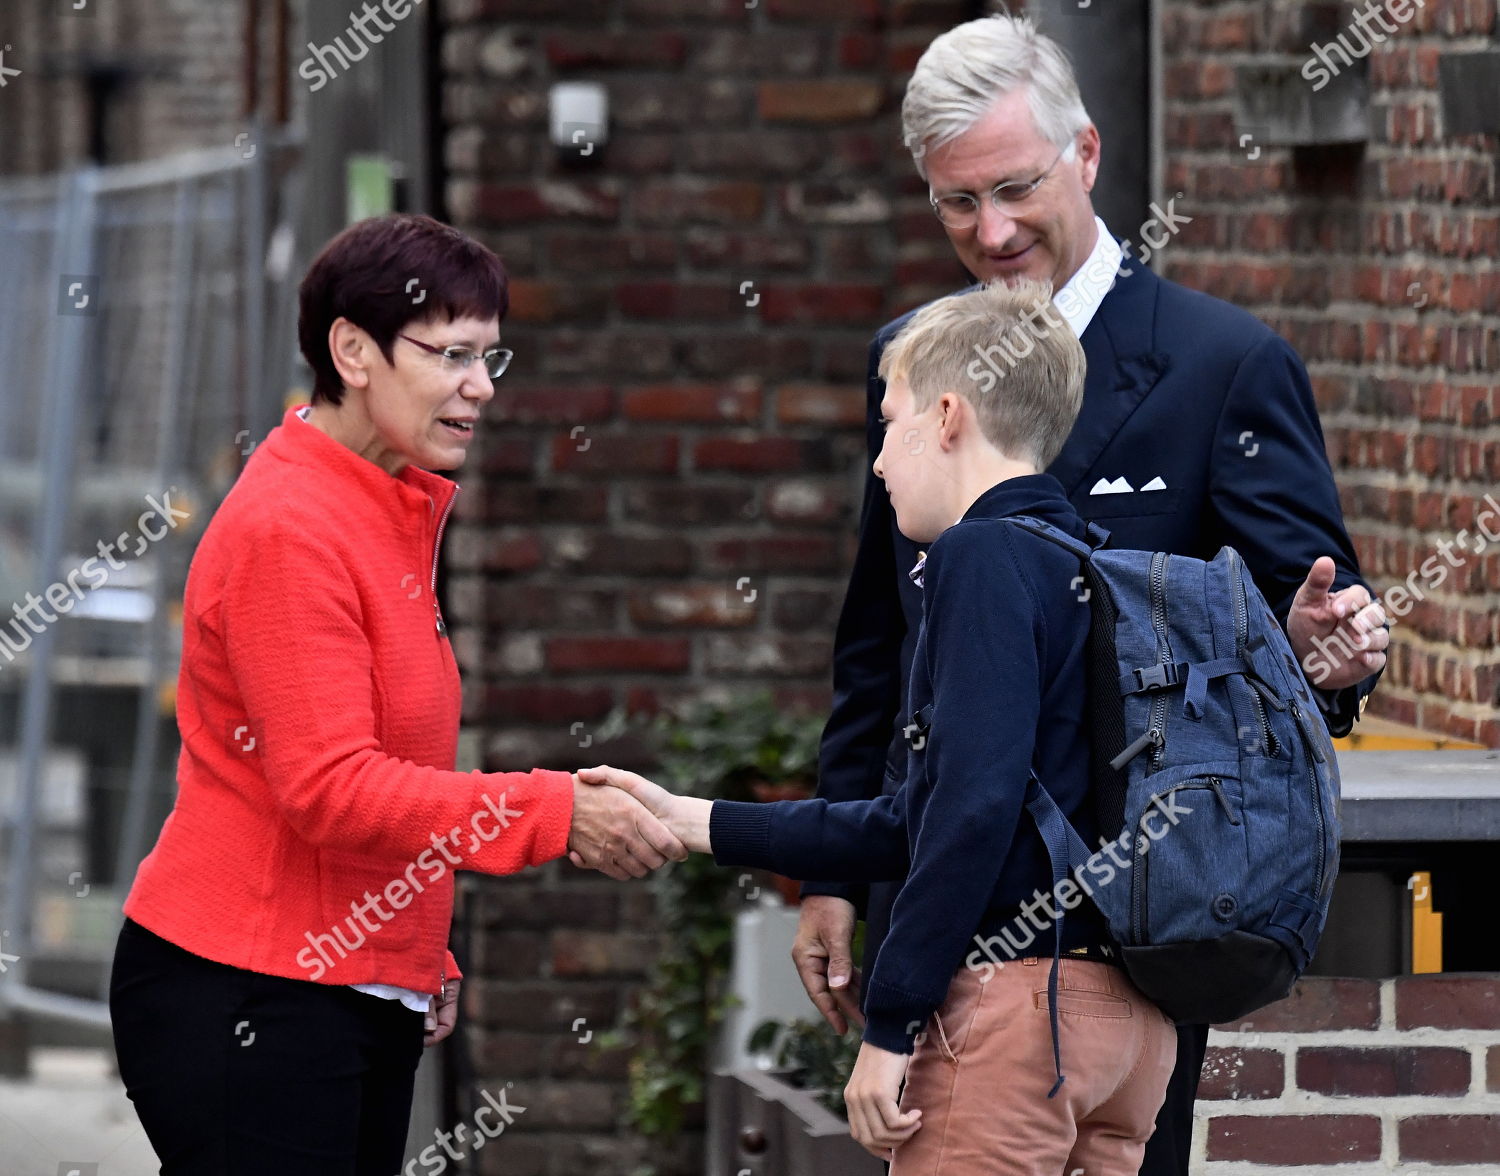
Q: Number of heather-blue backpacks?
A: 1